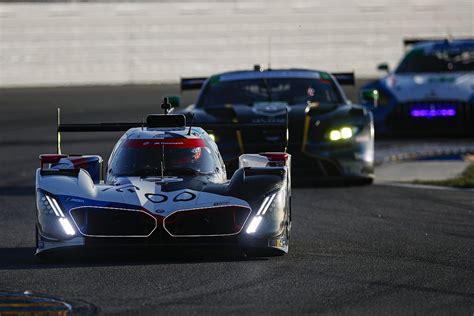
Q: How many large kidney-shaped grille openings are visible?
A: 2